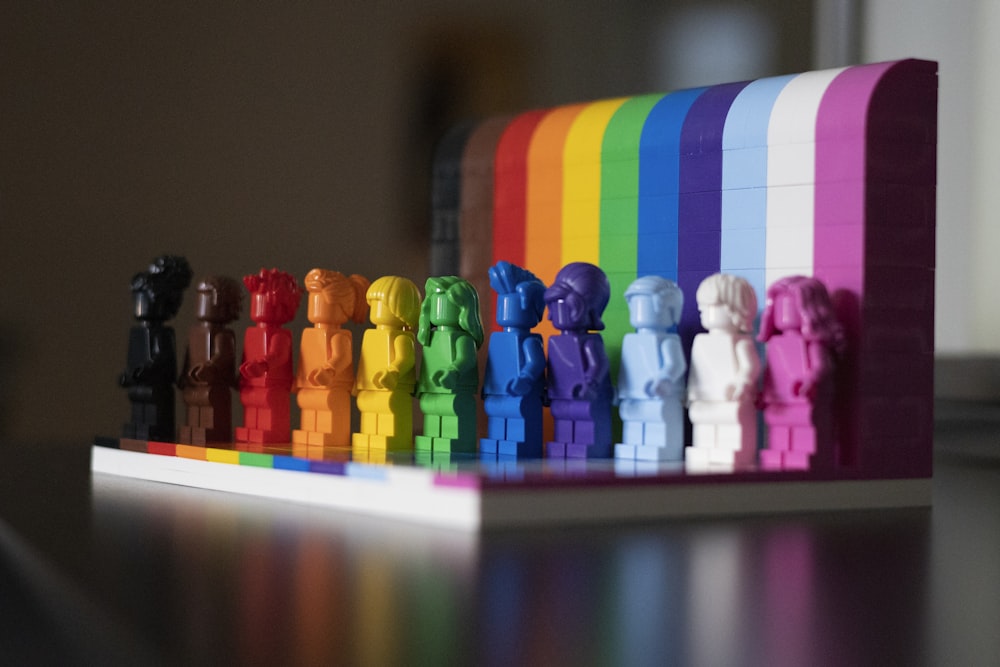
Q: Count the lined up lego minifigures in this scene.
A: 11